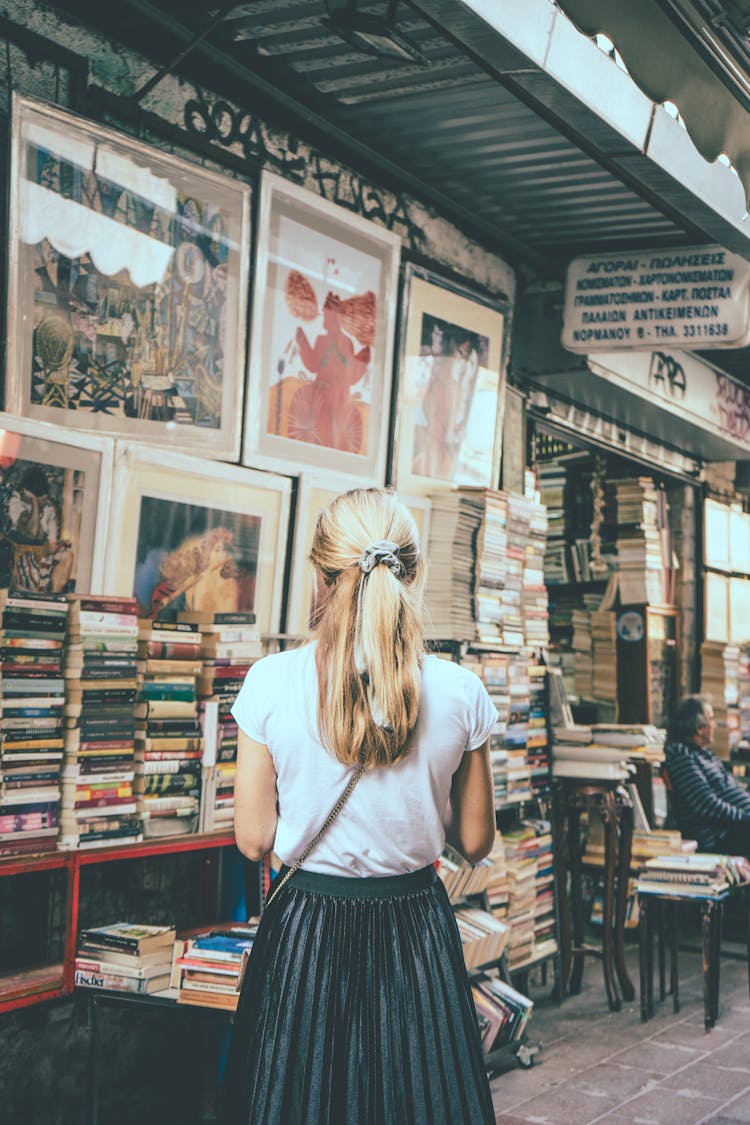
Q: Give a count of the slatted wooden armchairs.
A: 0